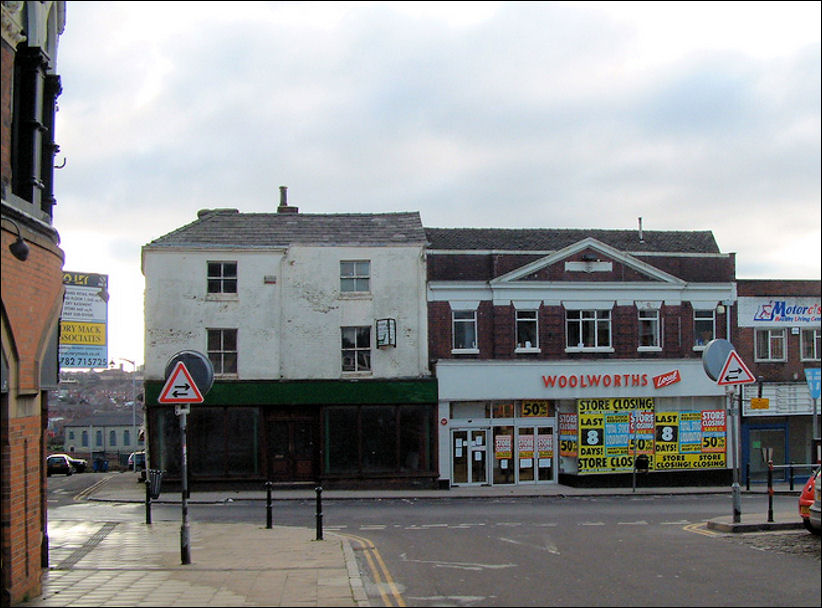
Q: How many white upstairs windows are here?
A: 11